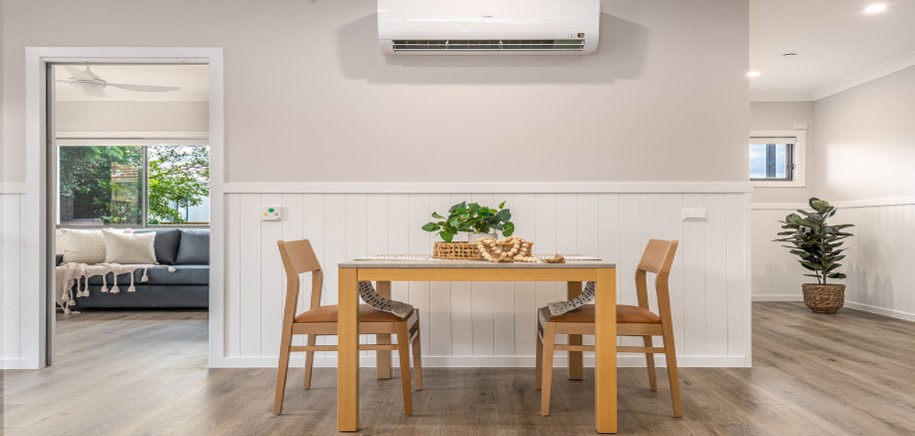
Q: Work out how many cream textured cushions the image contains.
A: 2